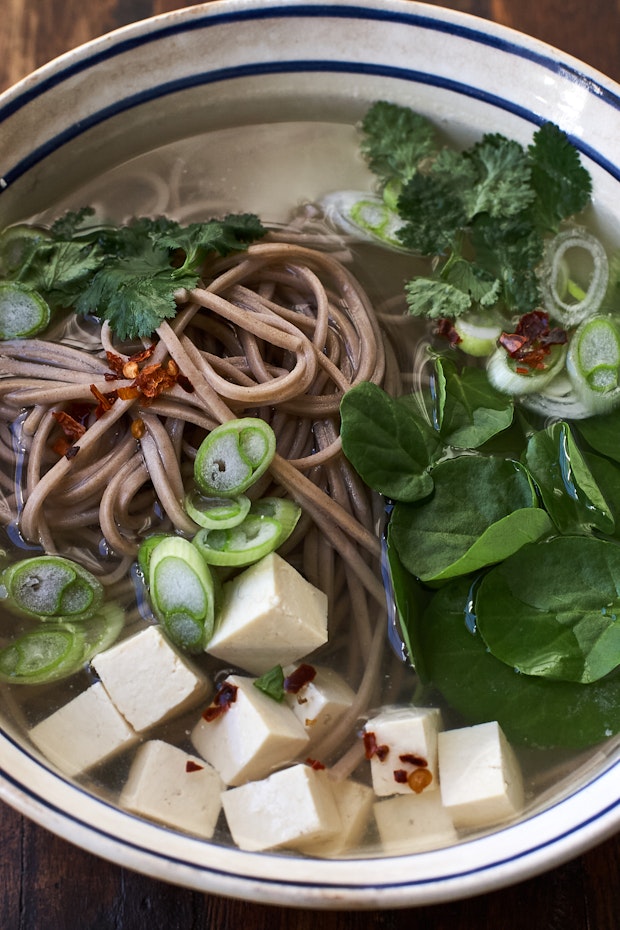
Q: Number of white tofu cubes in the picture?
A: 11